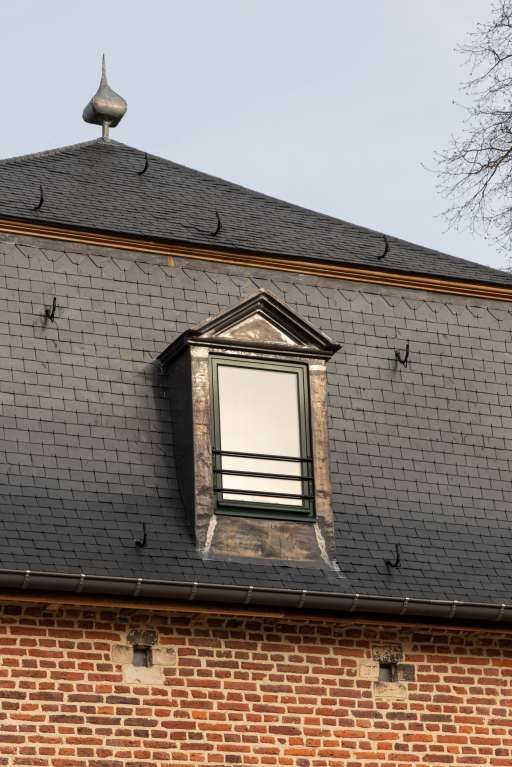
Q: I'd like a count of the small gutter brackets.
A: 10